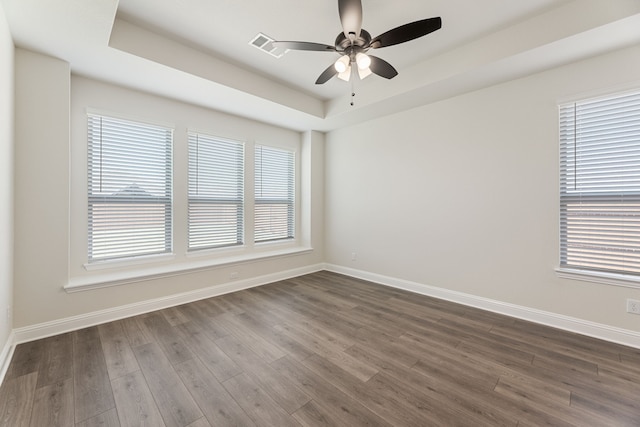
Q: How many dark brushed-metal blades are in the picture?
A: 5